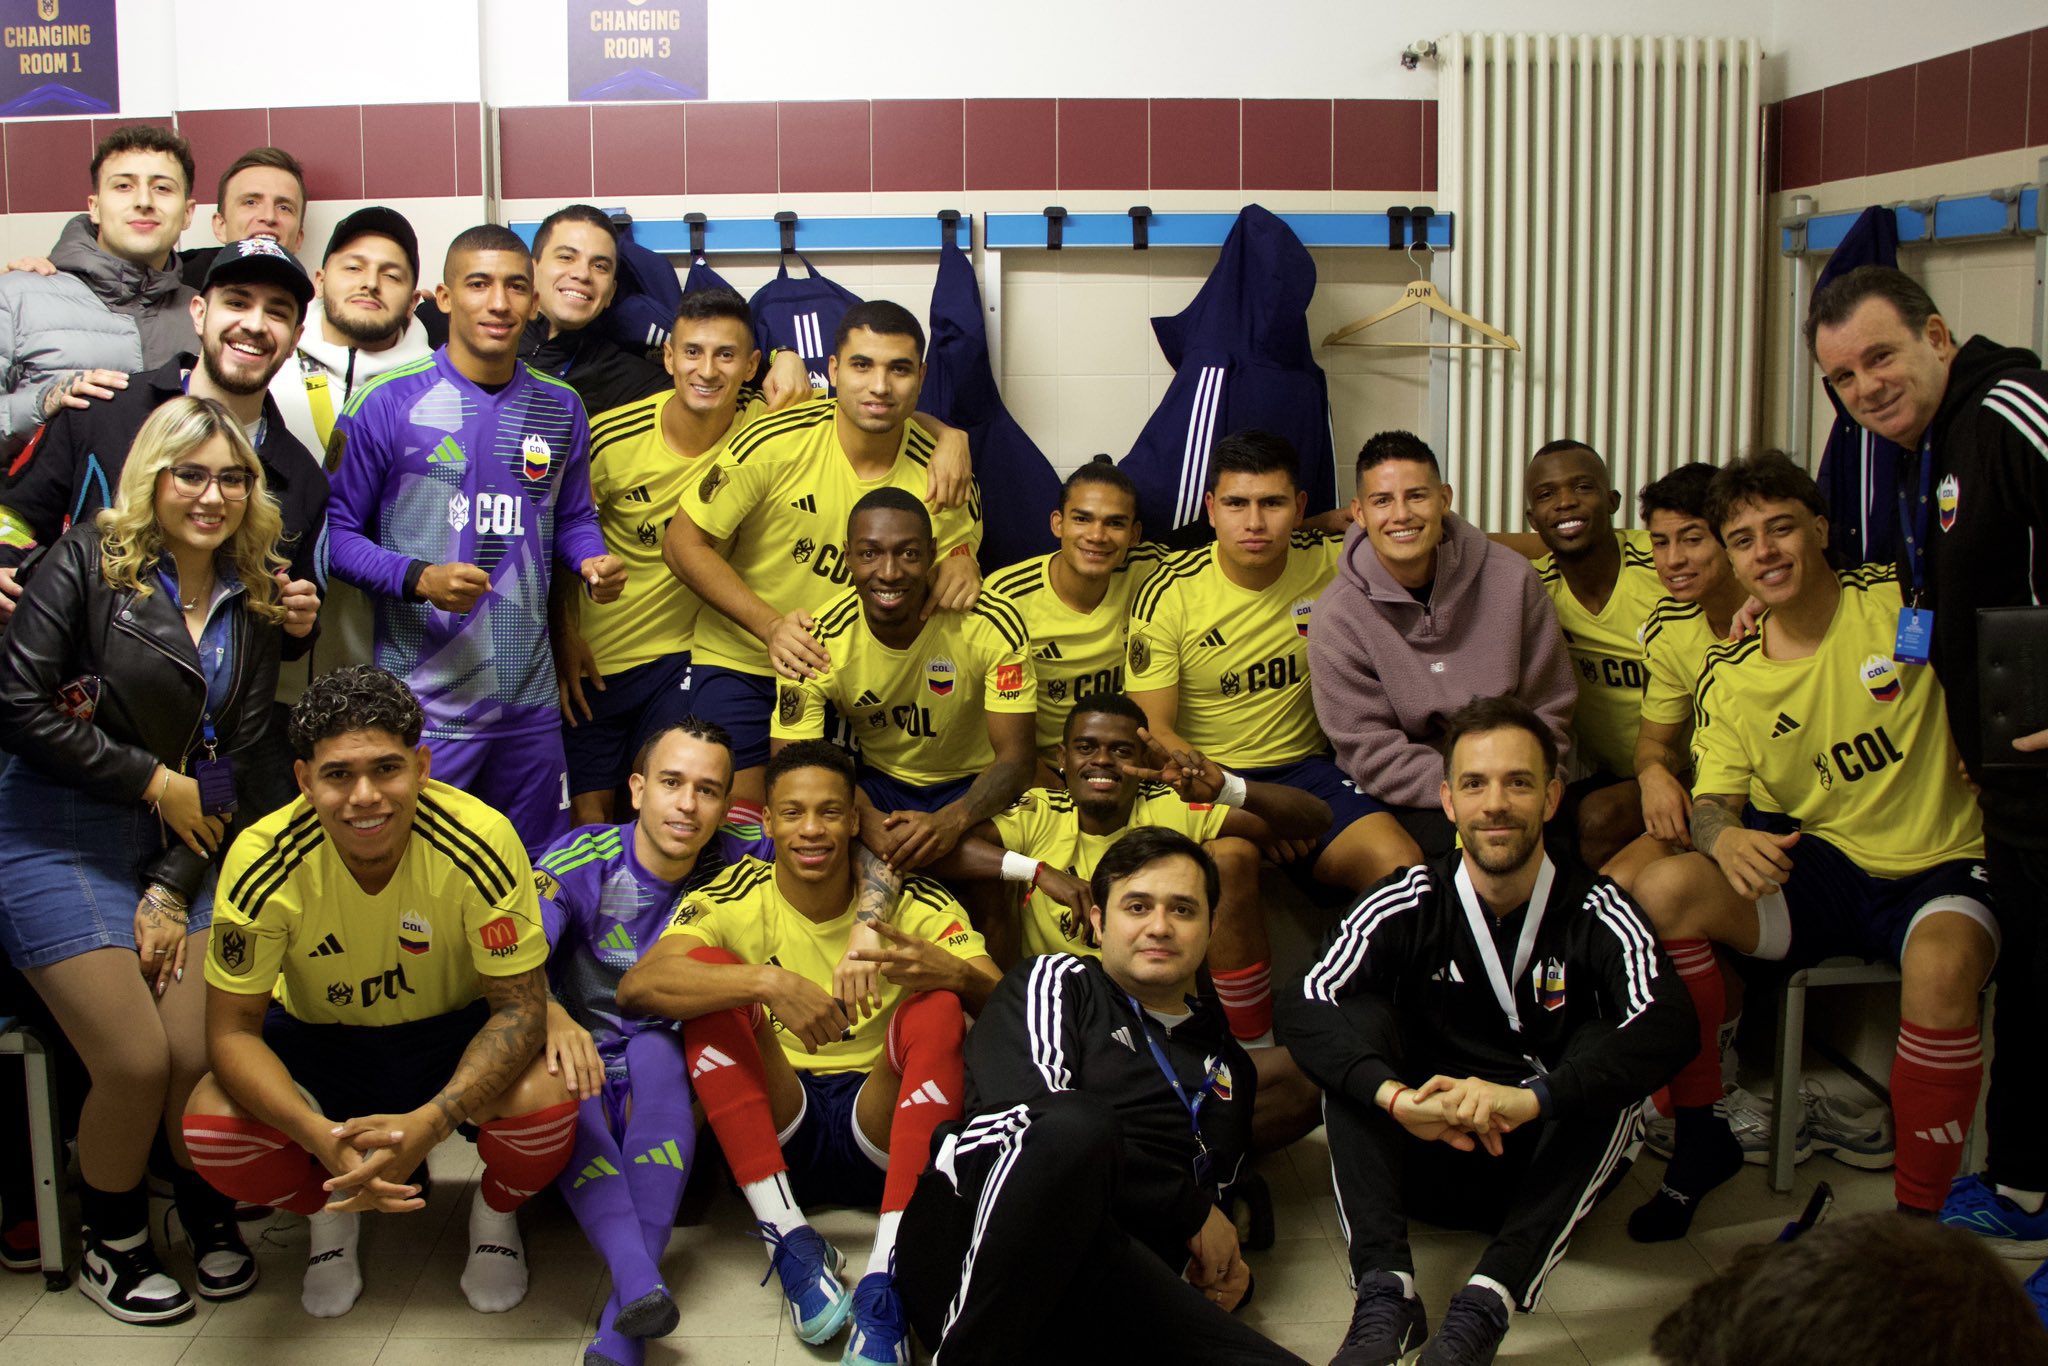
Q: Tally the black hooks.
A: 8